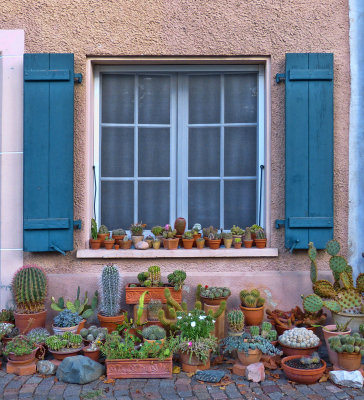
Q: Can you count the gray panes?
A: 12